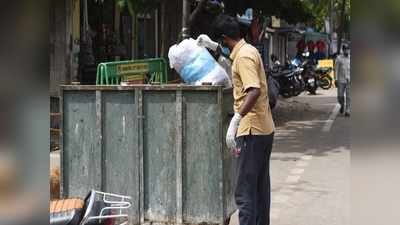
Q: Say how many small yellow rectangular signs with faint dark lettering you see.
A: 1